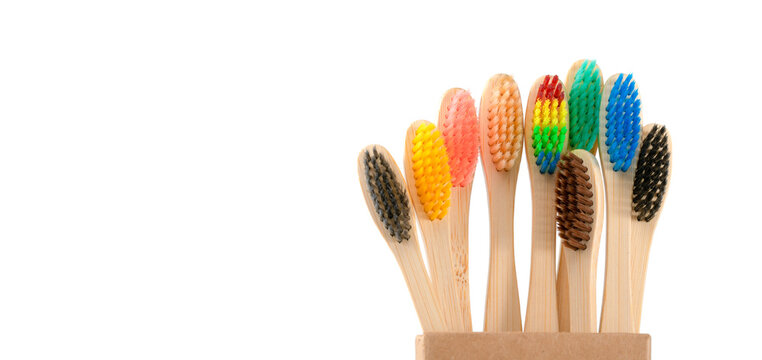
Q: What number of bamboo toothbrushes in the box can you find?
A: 9